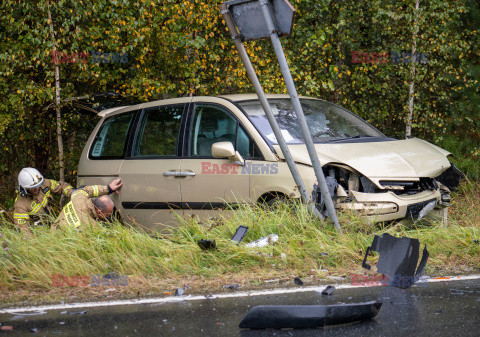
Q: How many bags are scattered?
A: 0